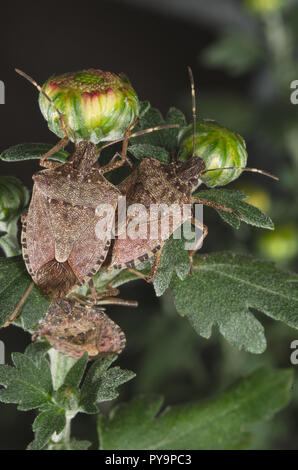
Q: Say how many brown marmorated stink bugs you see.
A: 3